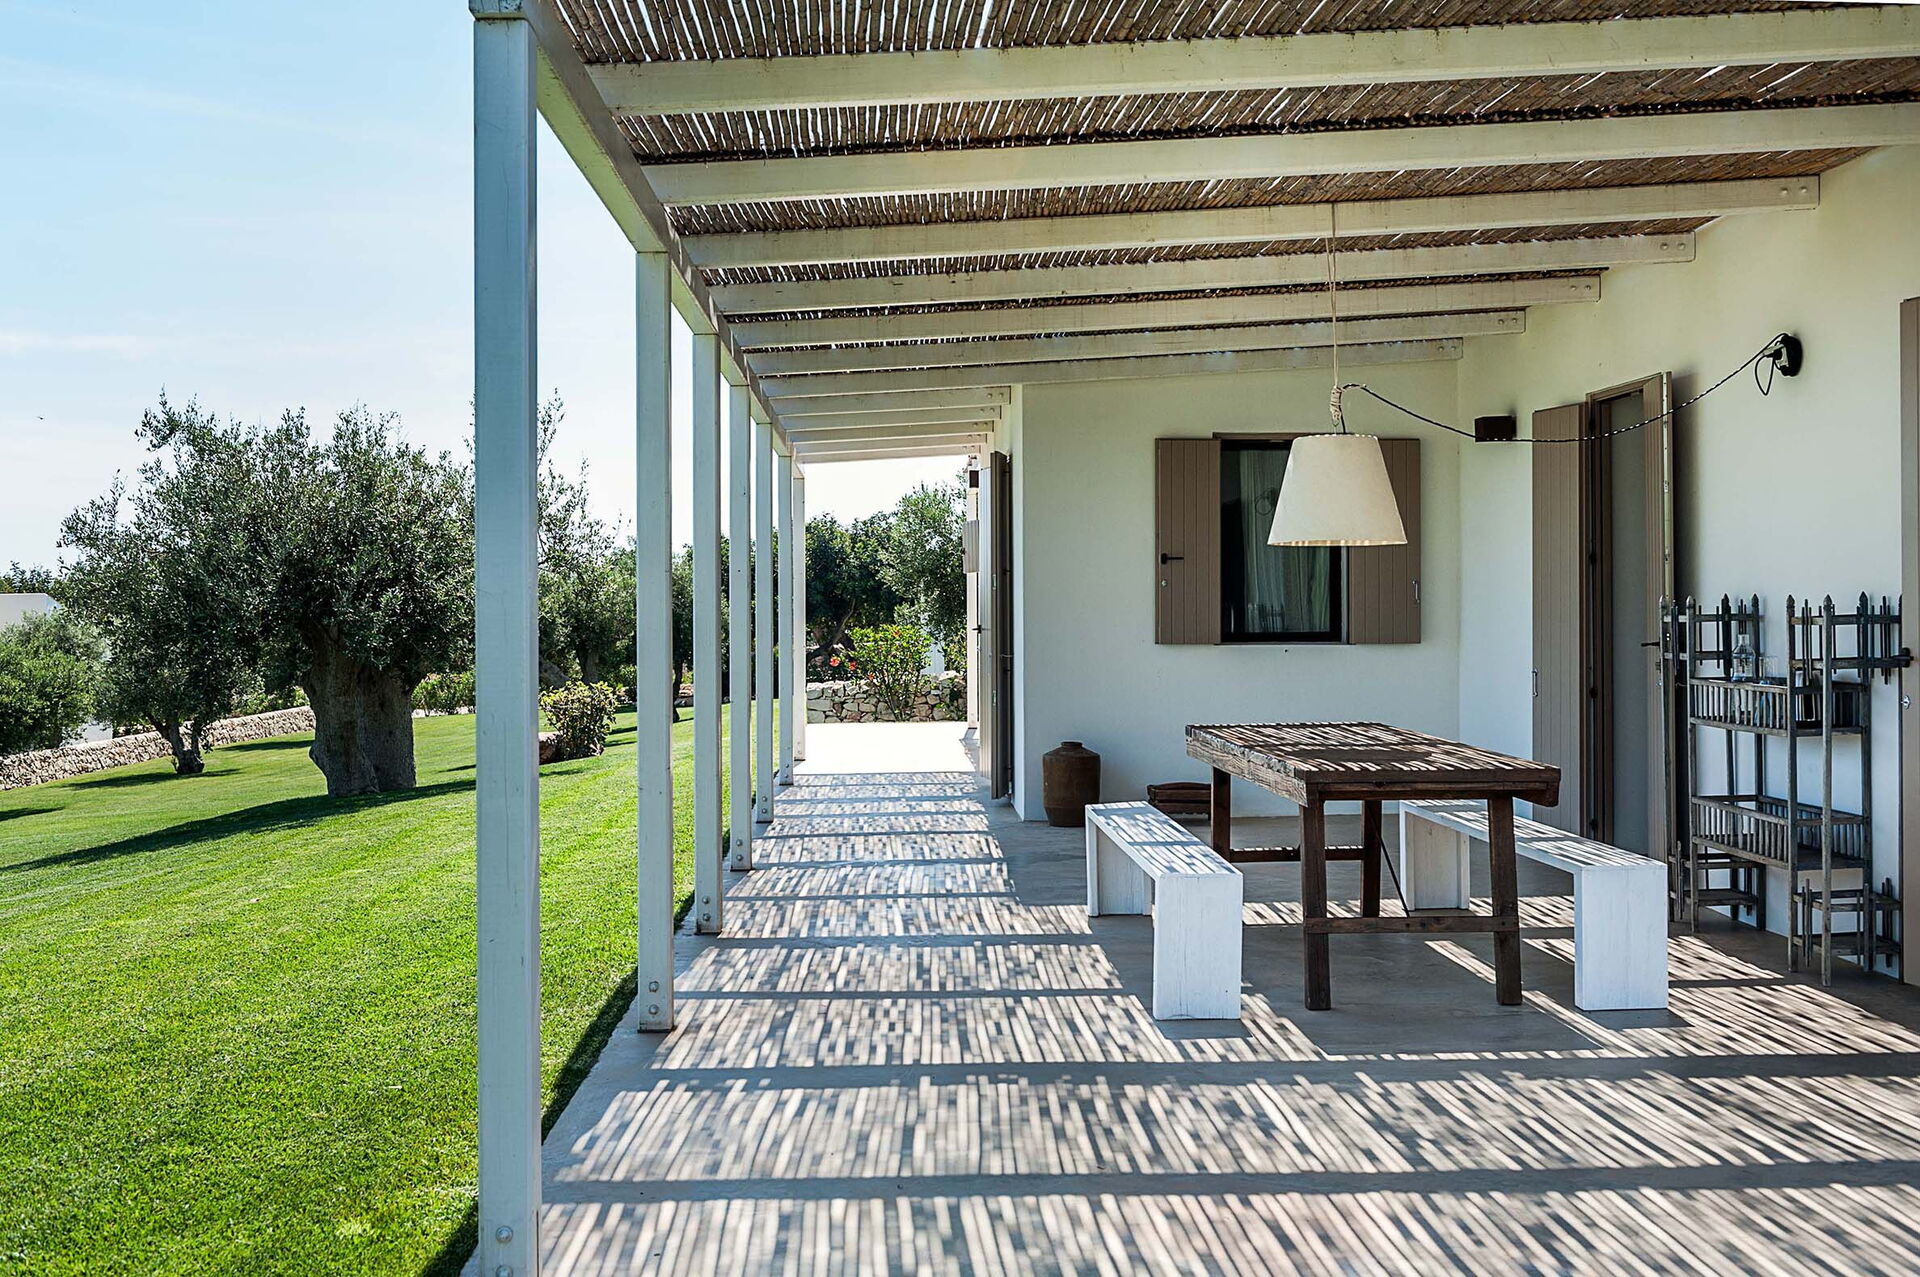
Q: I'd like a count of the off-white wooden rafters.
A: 12